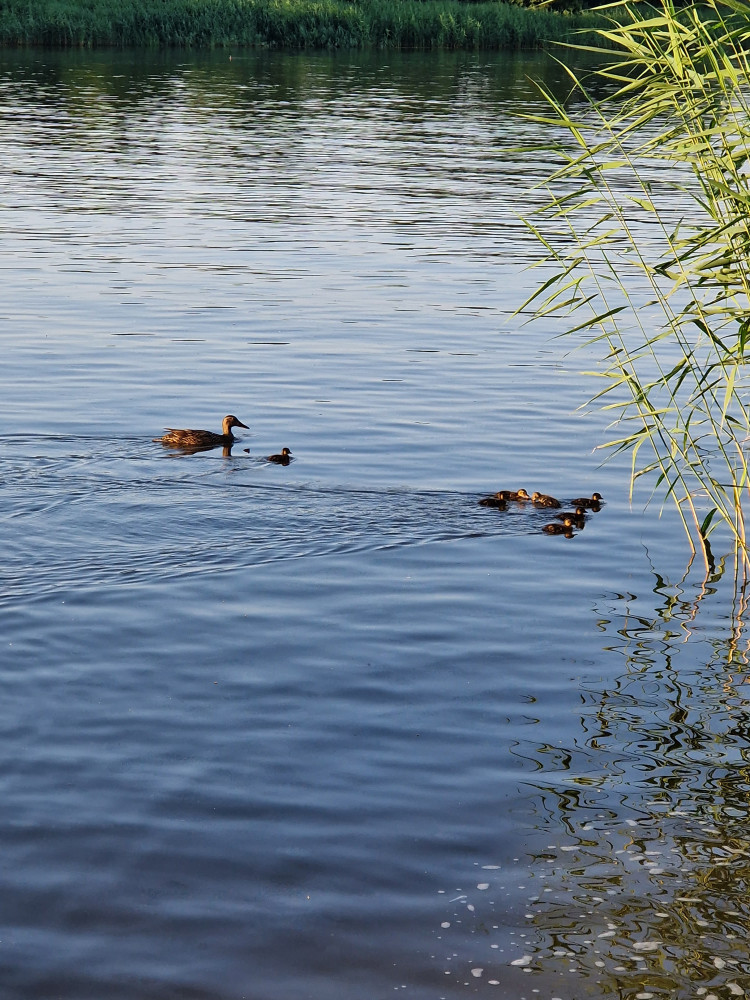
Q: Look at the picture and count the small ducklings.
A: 7